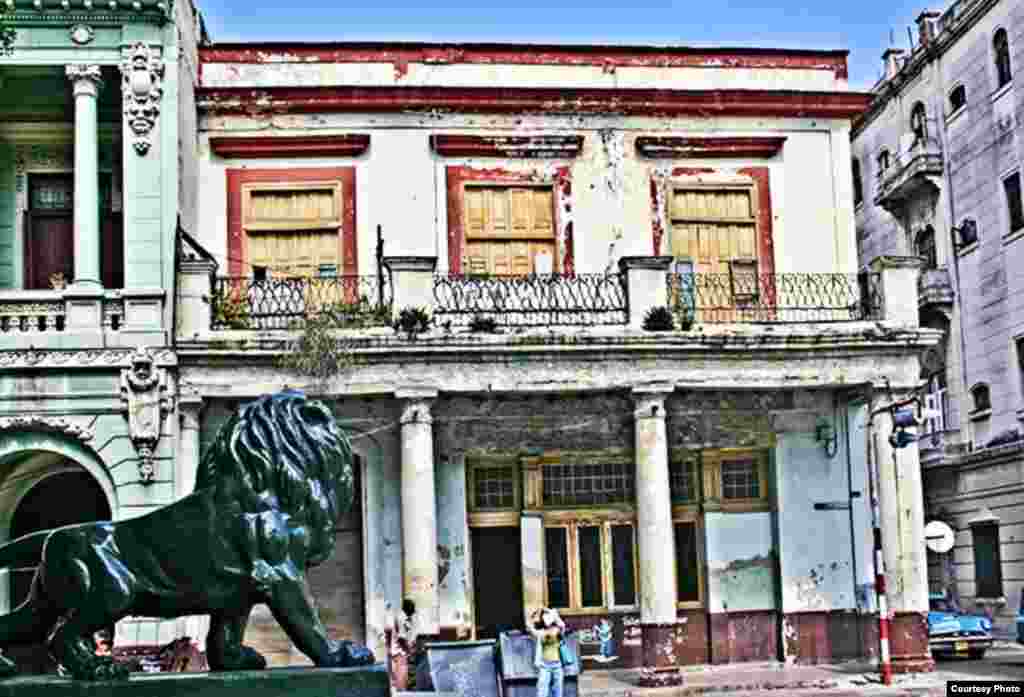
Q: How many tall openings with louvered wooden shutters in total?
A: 3